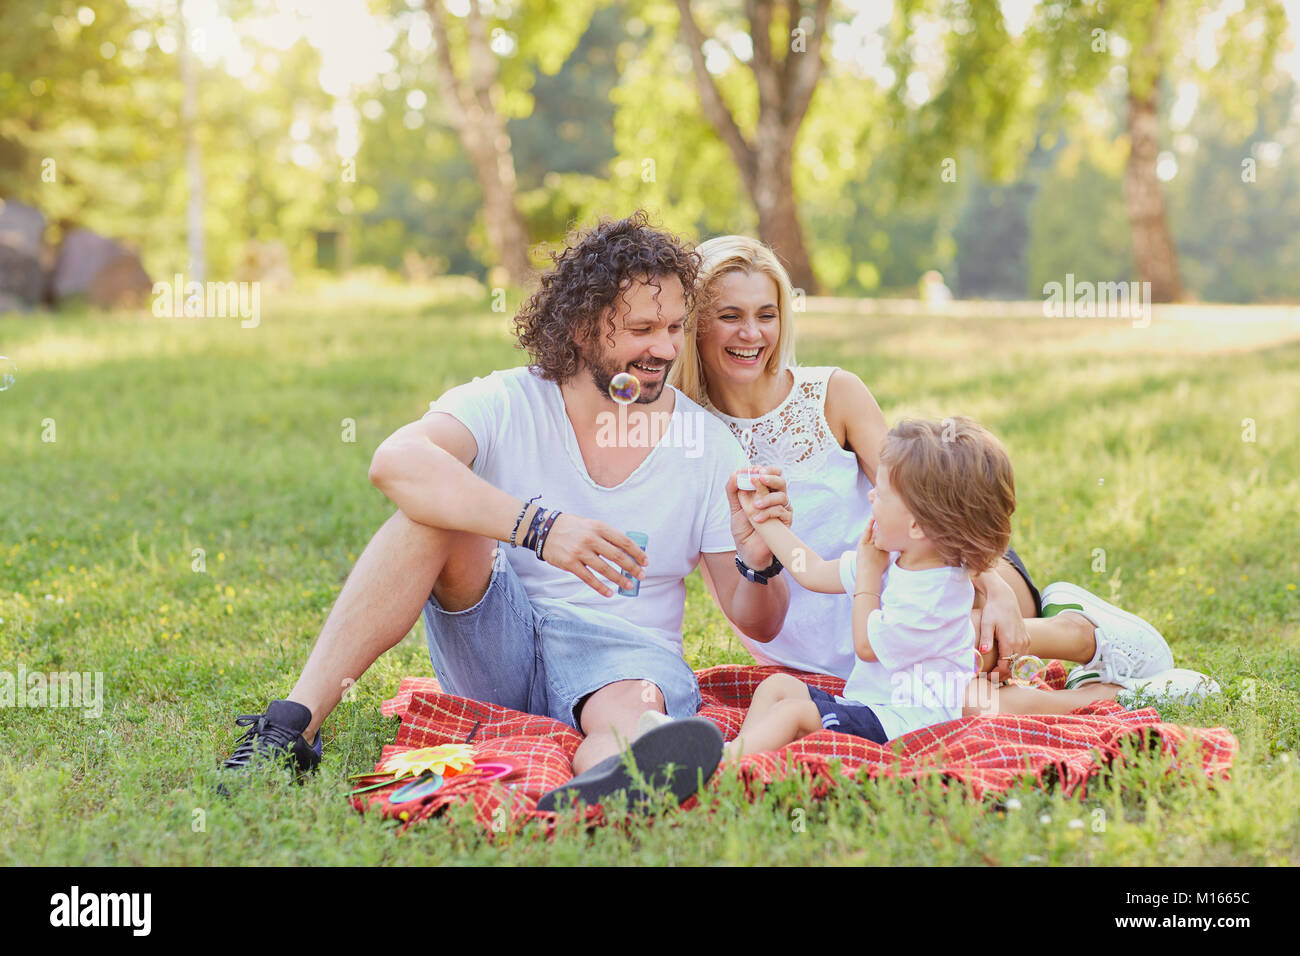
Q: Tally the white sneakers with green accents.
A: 2